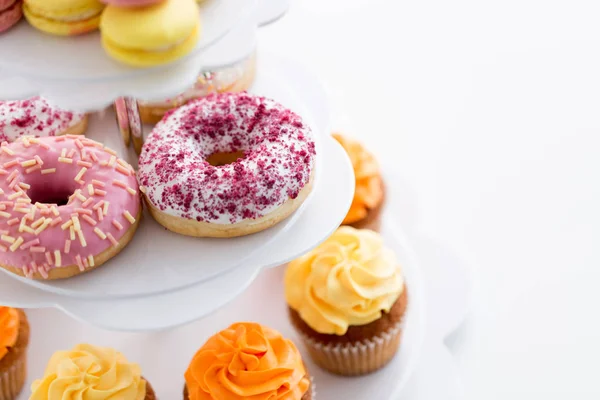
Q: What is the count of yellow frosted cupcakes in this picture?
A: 2